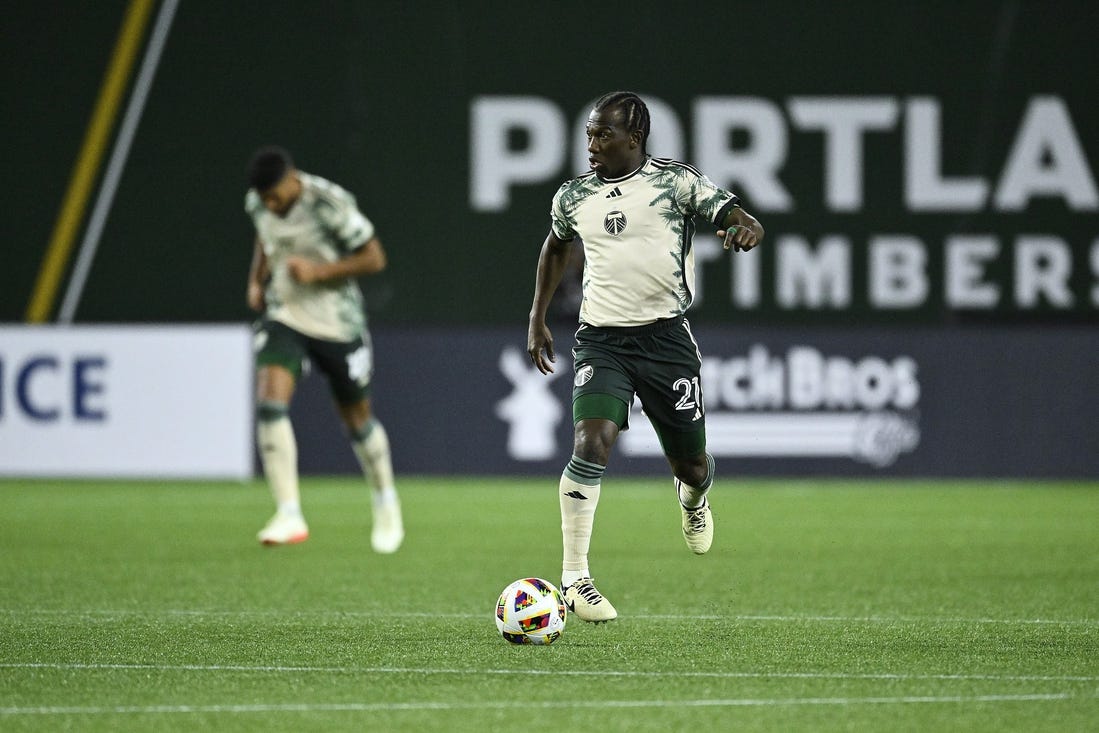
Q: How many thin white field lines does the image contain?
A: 3